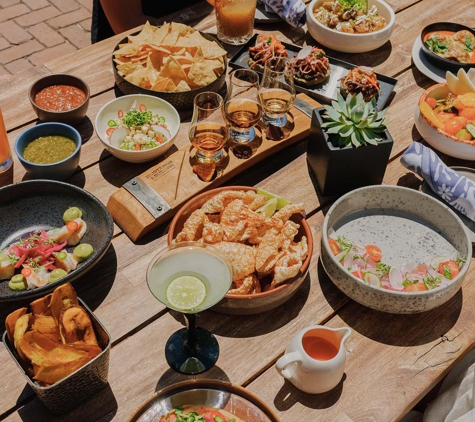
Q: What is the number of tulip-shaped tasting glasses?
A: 3